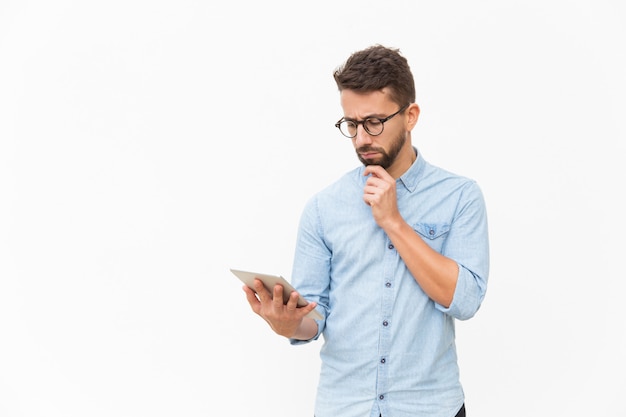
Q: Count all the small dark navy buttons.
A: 6